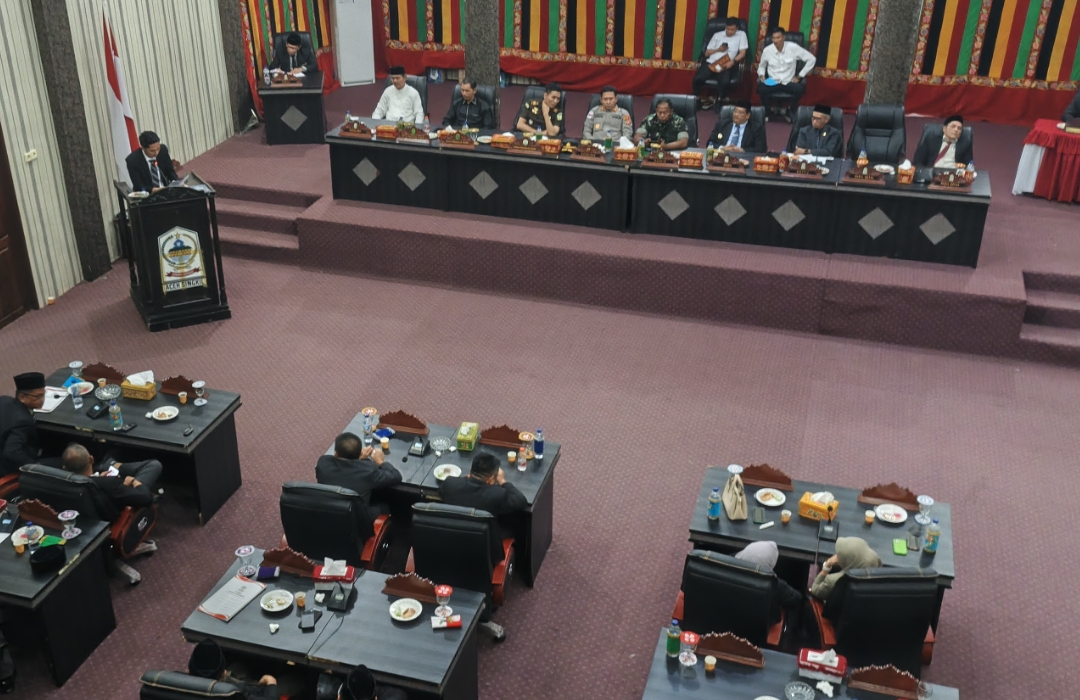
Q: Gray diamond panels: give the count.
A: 11